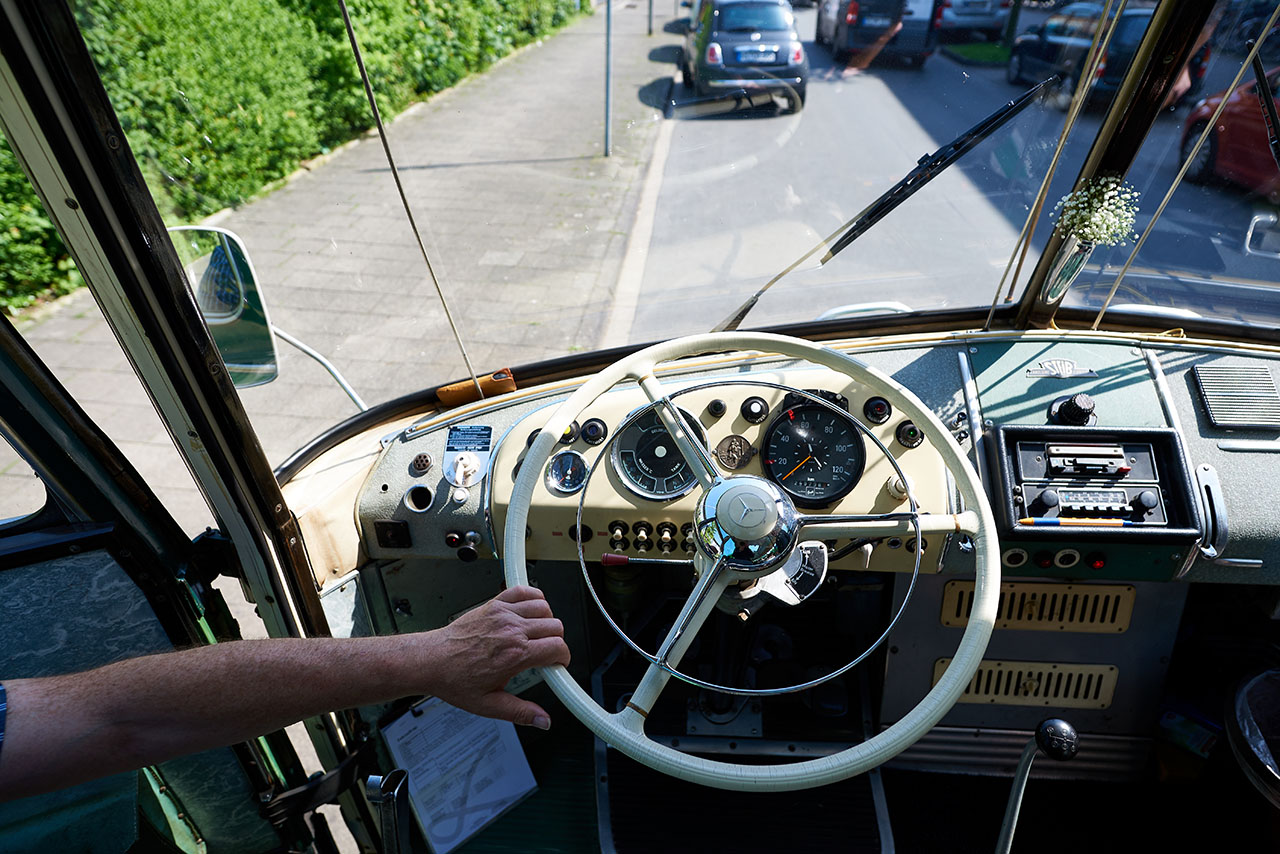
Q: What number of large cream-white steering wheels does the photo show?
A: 1